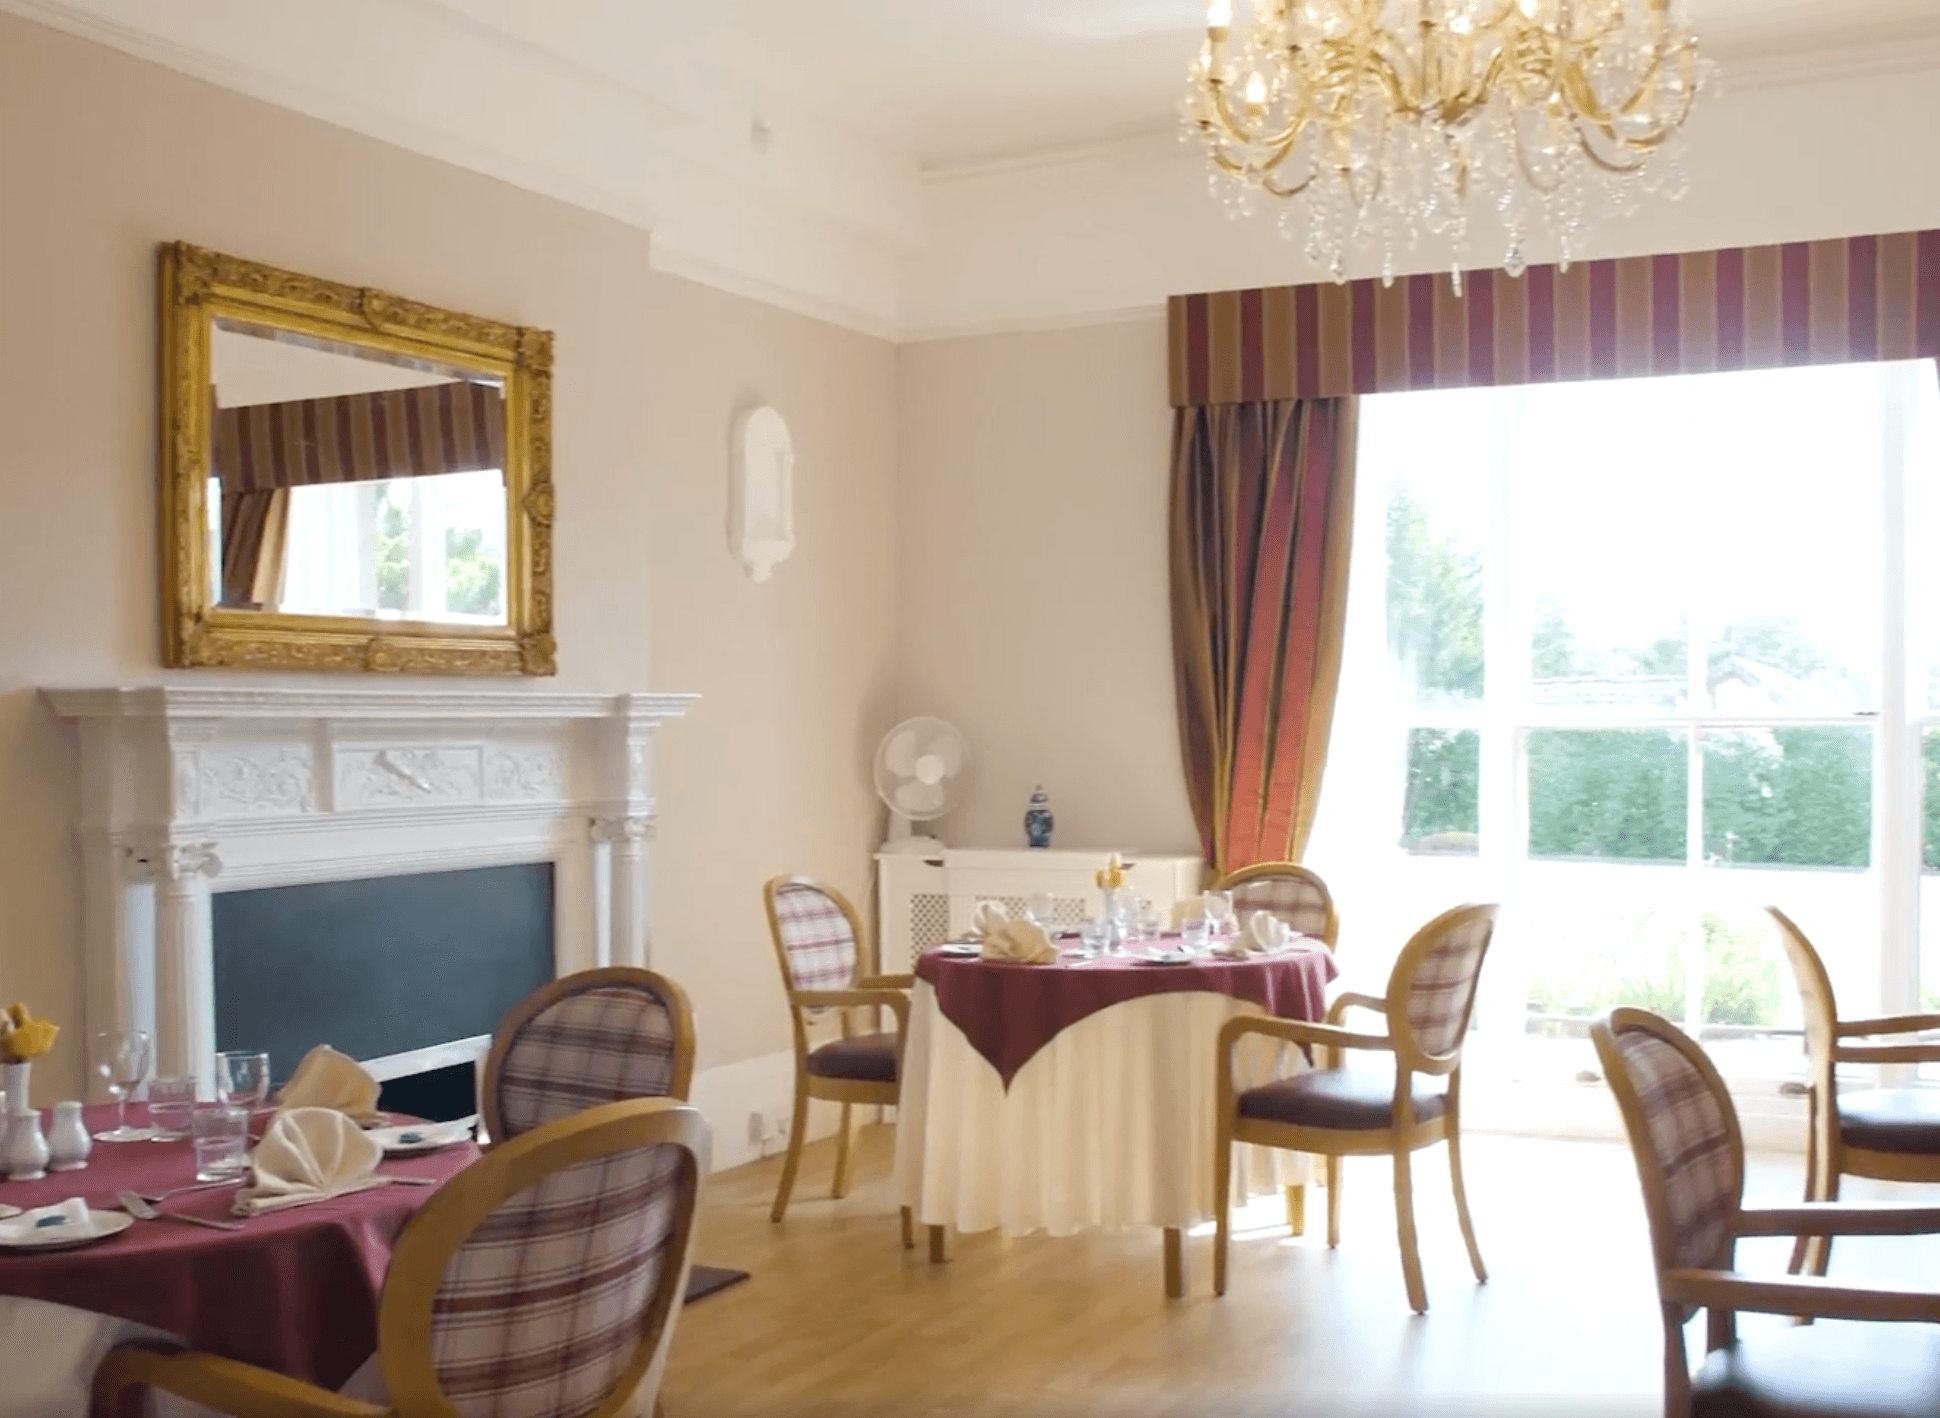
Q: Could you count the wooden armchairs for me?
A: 7